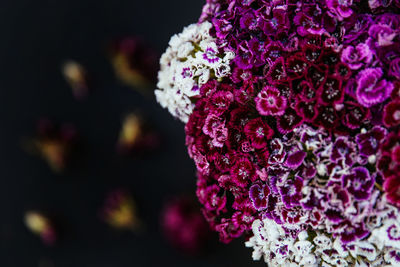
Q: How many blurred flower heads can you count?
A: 7